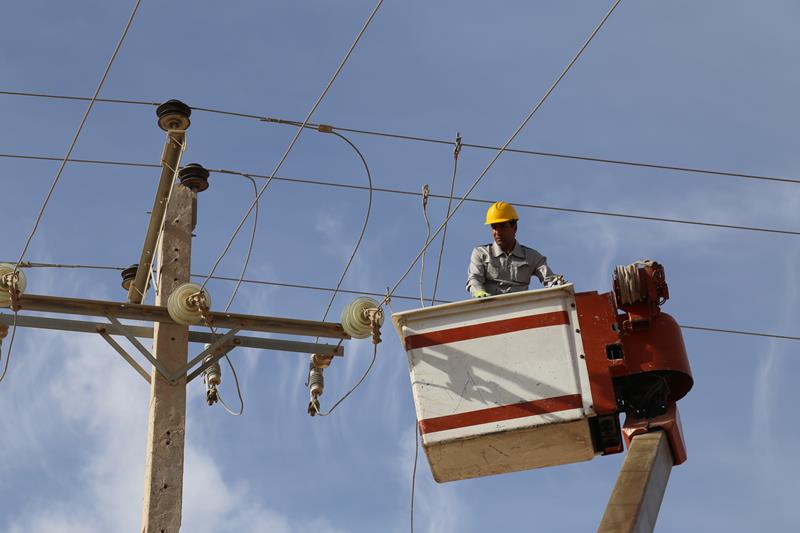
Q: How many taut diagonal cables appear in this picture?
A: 3